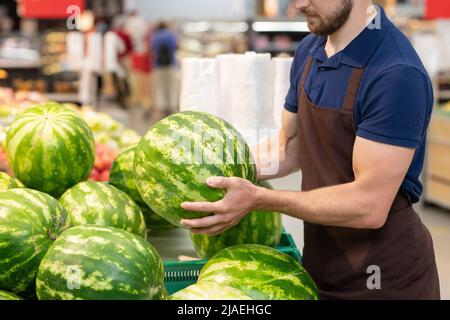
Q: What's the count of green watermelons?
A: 11